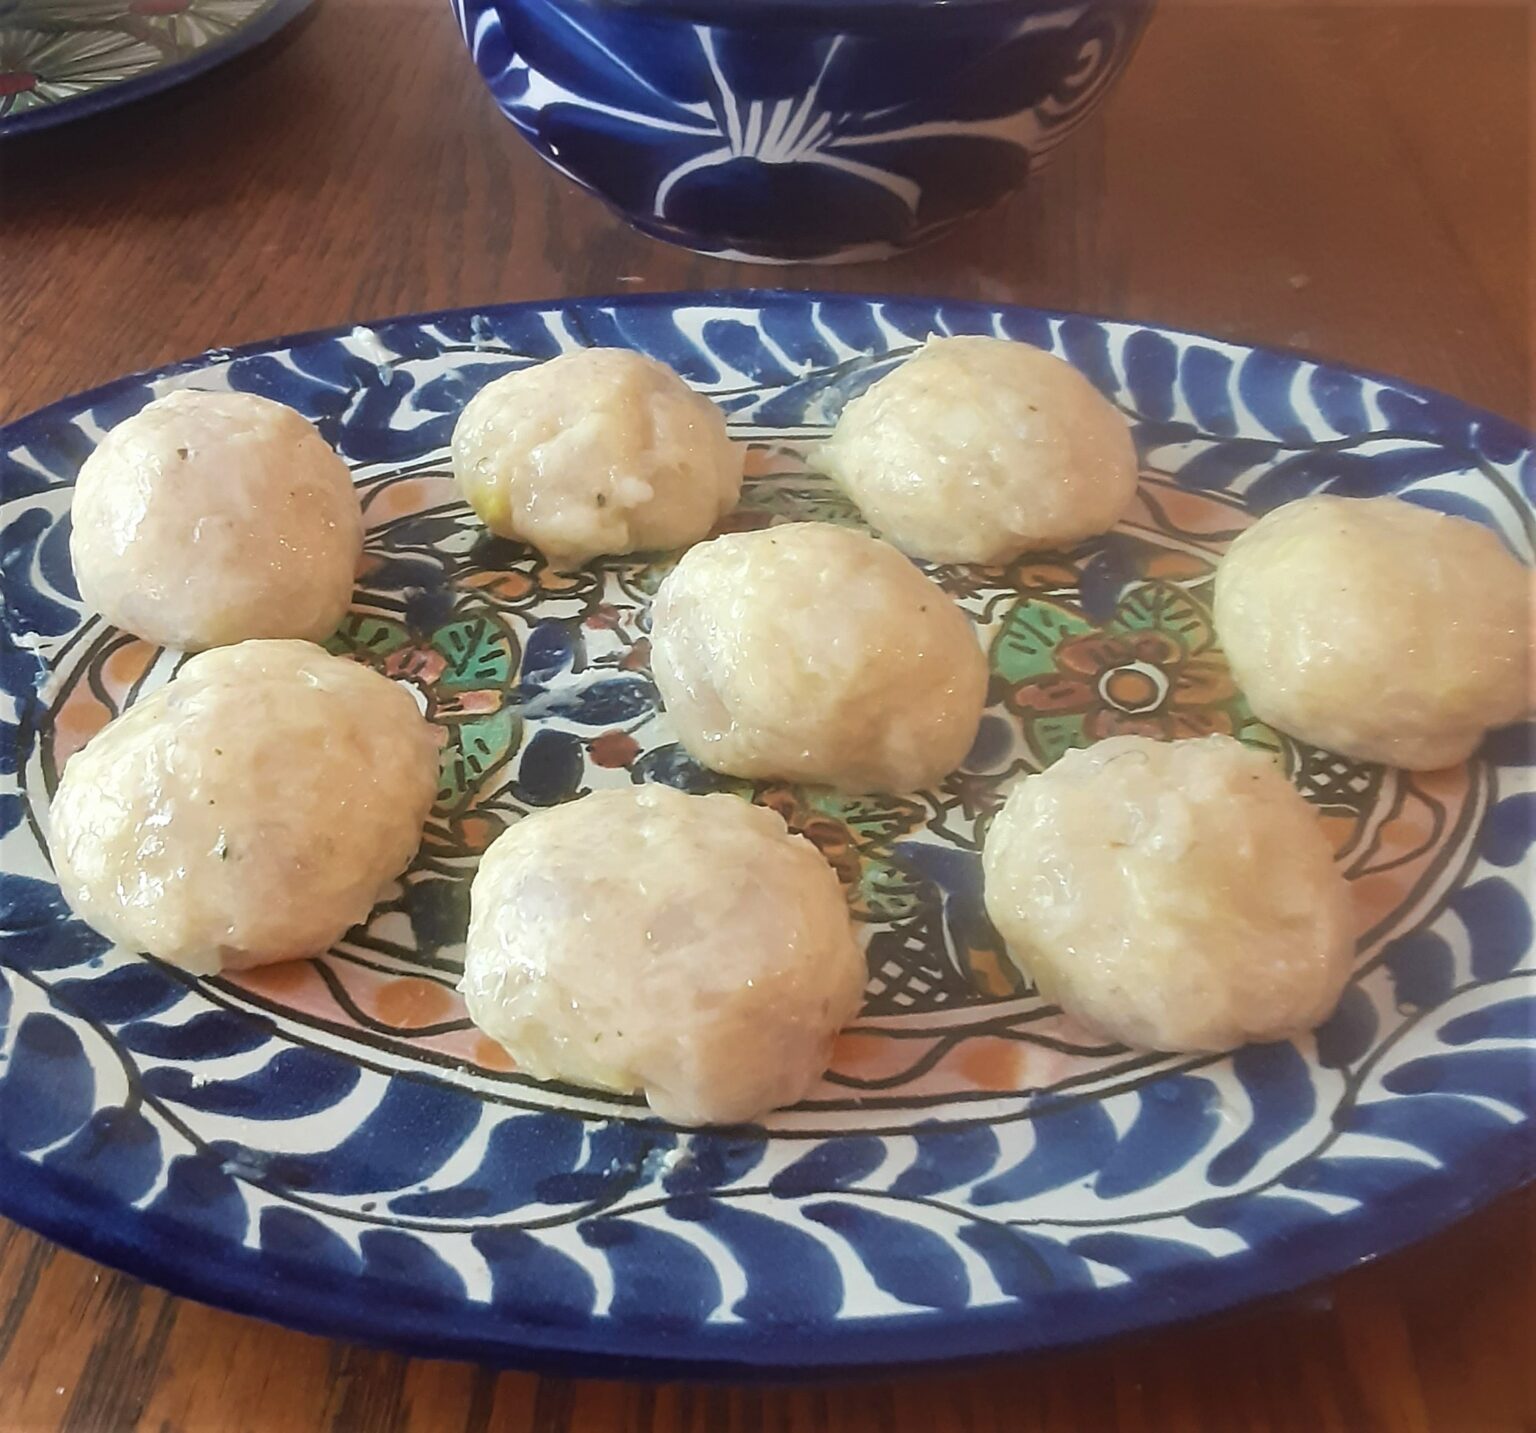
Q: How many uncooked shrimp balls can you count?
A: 8